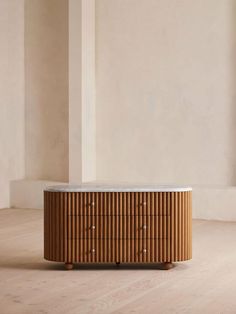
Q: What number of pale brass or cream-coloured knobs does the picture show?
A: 6